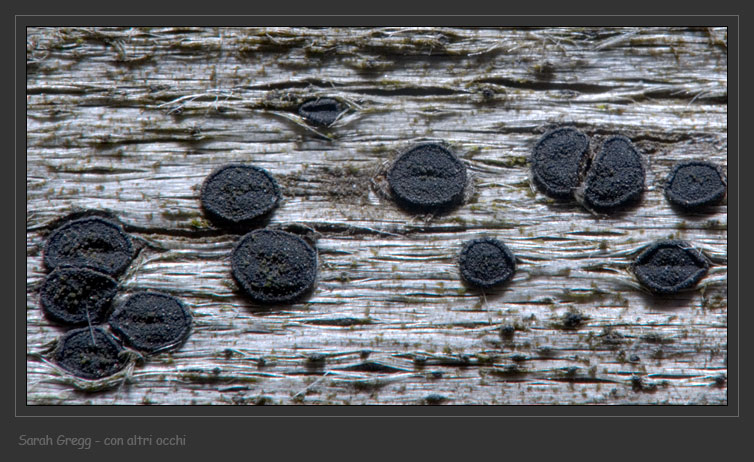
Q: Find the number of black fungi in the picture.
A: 13